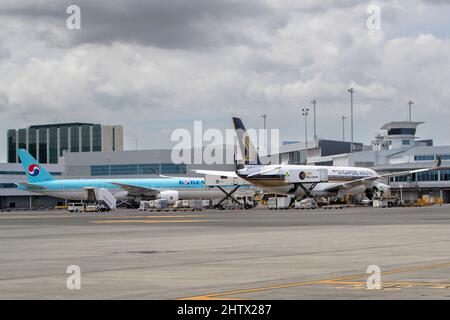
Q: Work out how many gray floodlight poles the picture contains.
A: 6